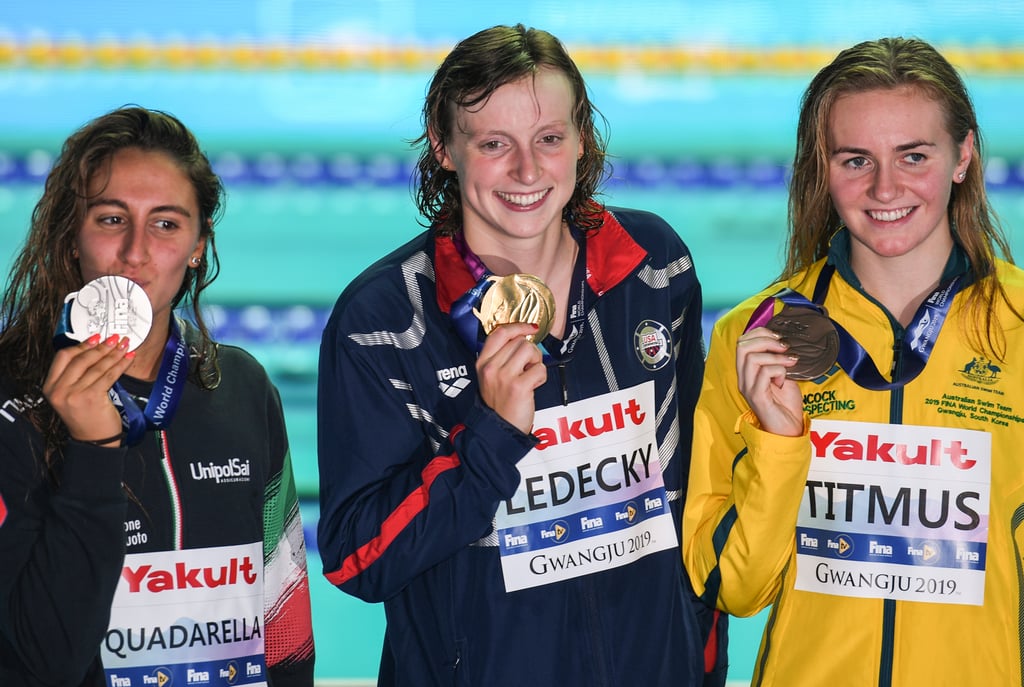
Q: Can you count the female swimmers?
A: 3